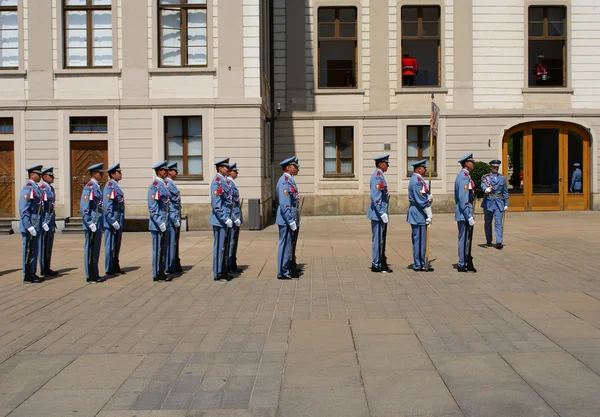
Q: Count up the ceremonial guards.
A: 13